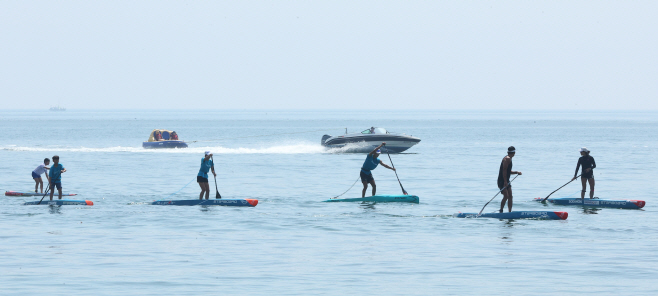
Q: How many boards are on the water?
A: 6